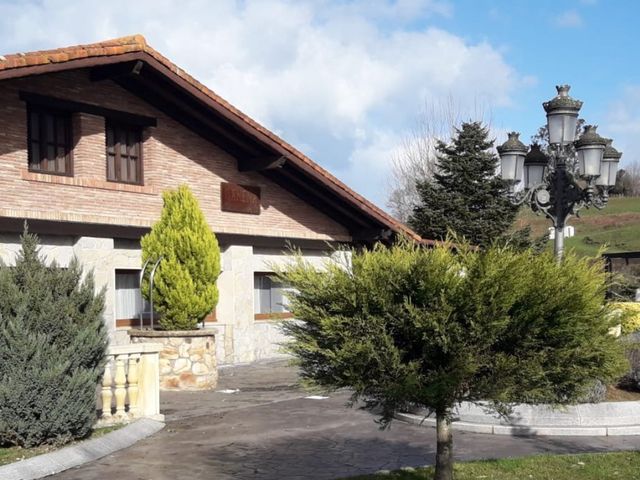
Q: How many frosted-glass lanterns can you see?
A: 5